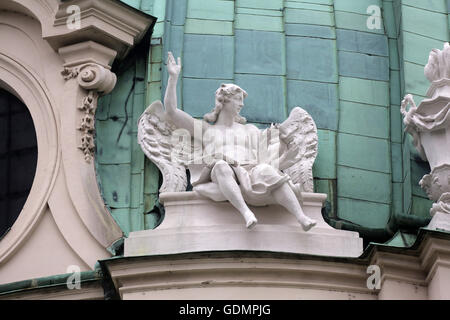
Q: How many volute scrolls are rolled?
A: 1